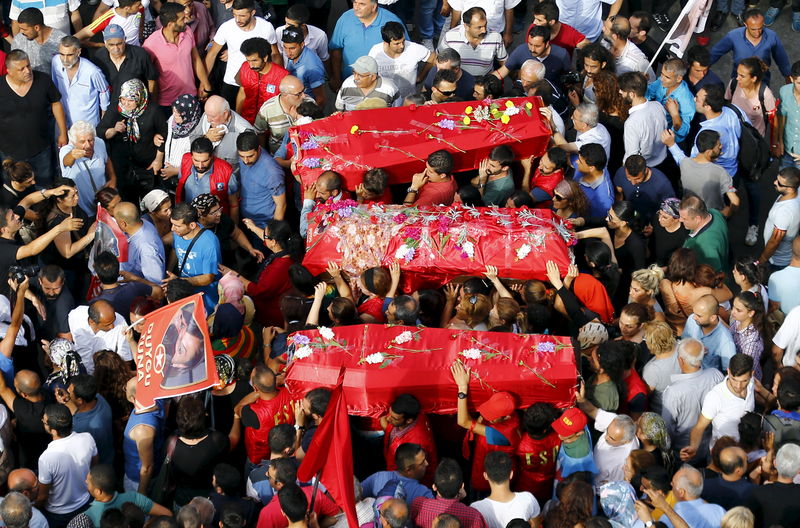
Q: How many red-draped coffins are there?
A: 3